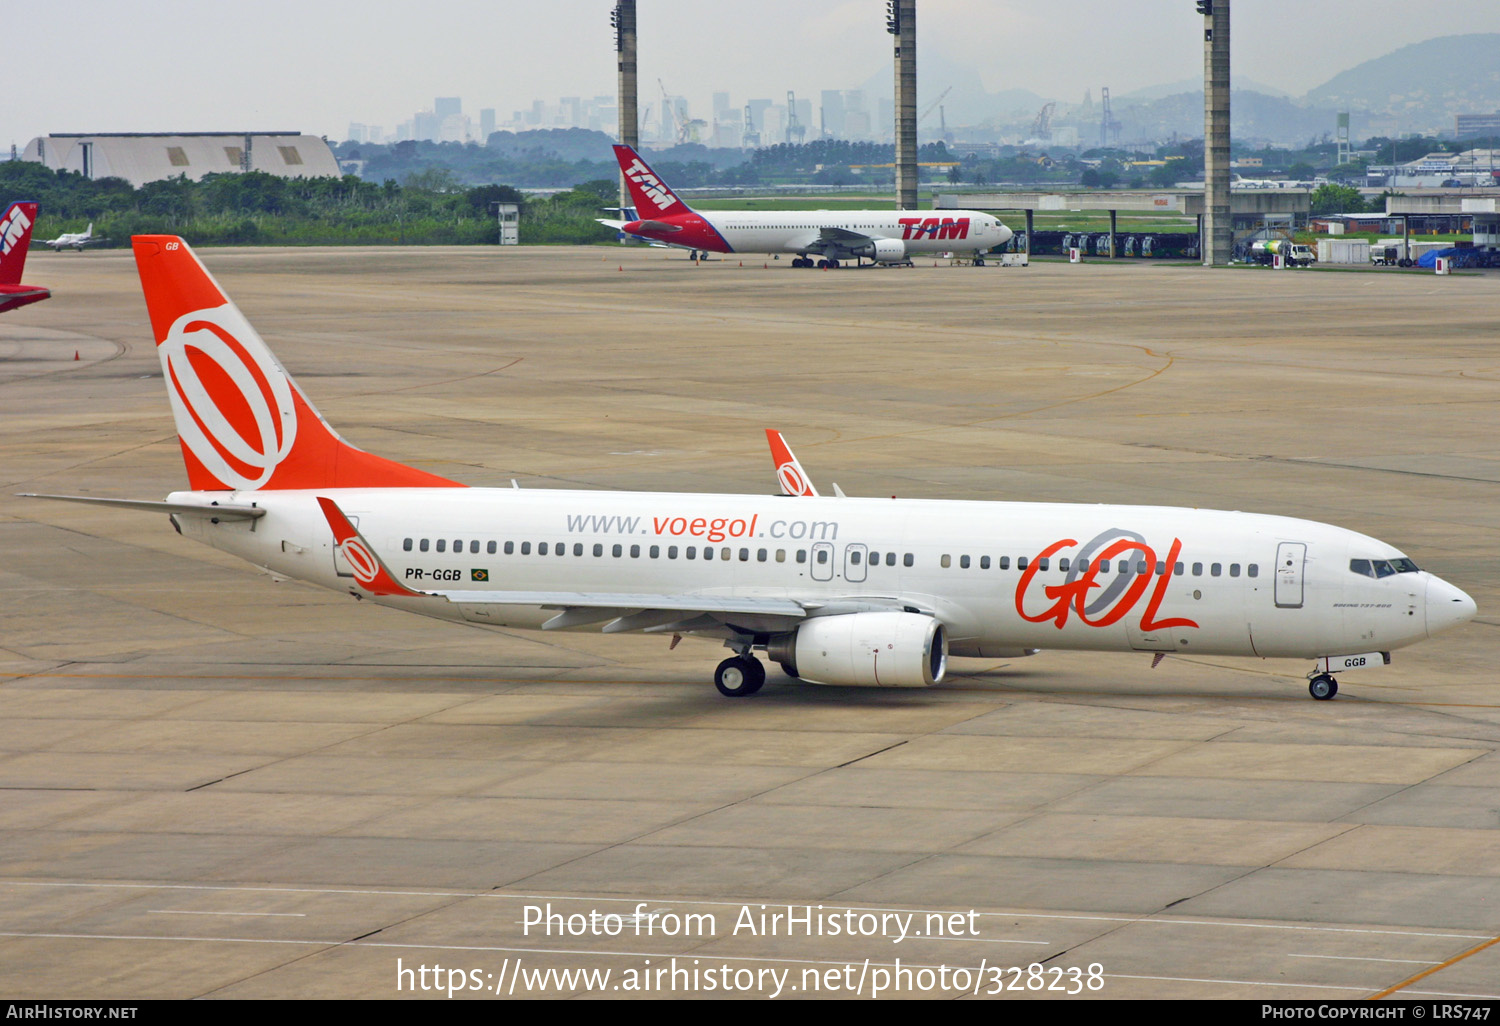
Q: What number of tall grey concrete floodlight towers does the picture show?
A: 3